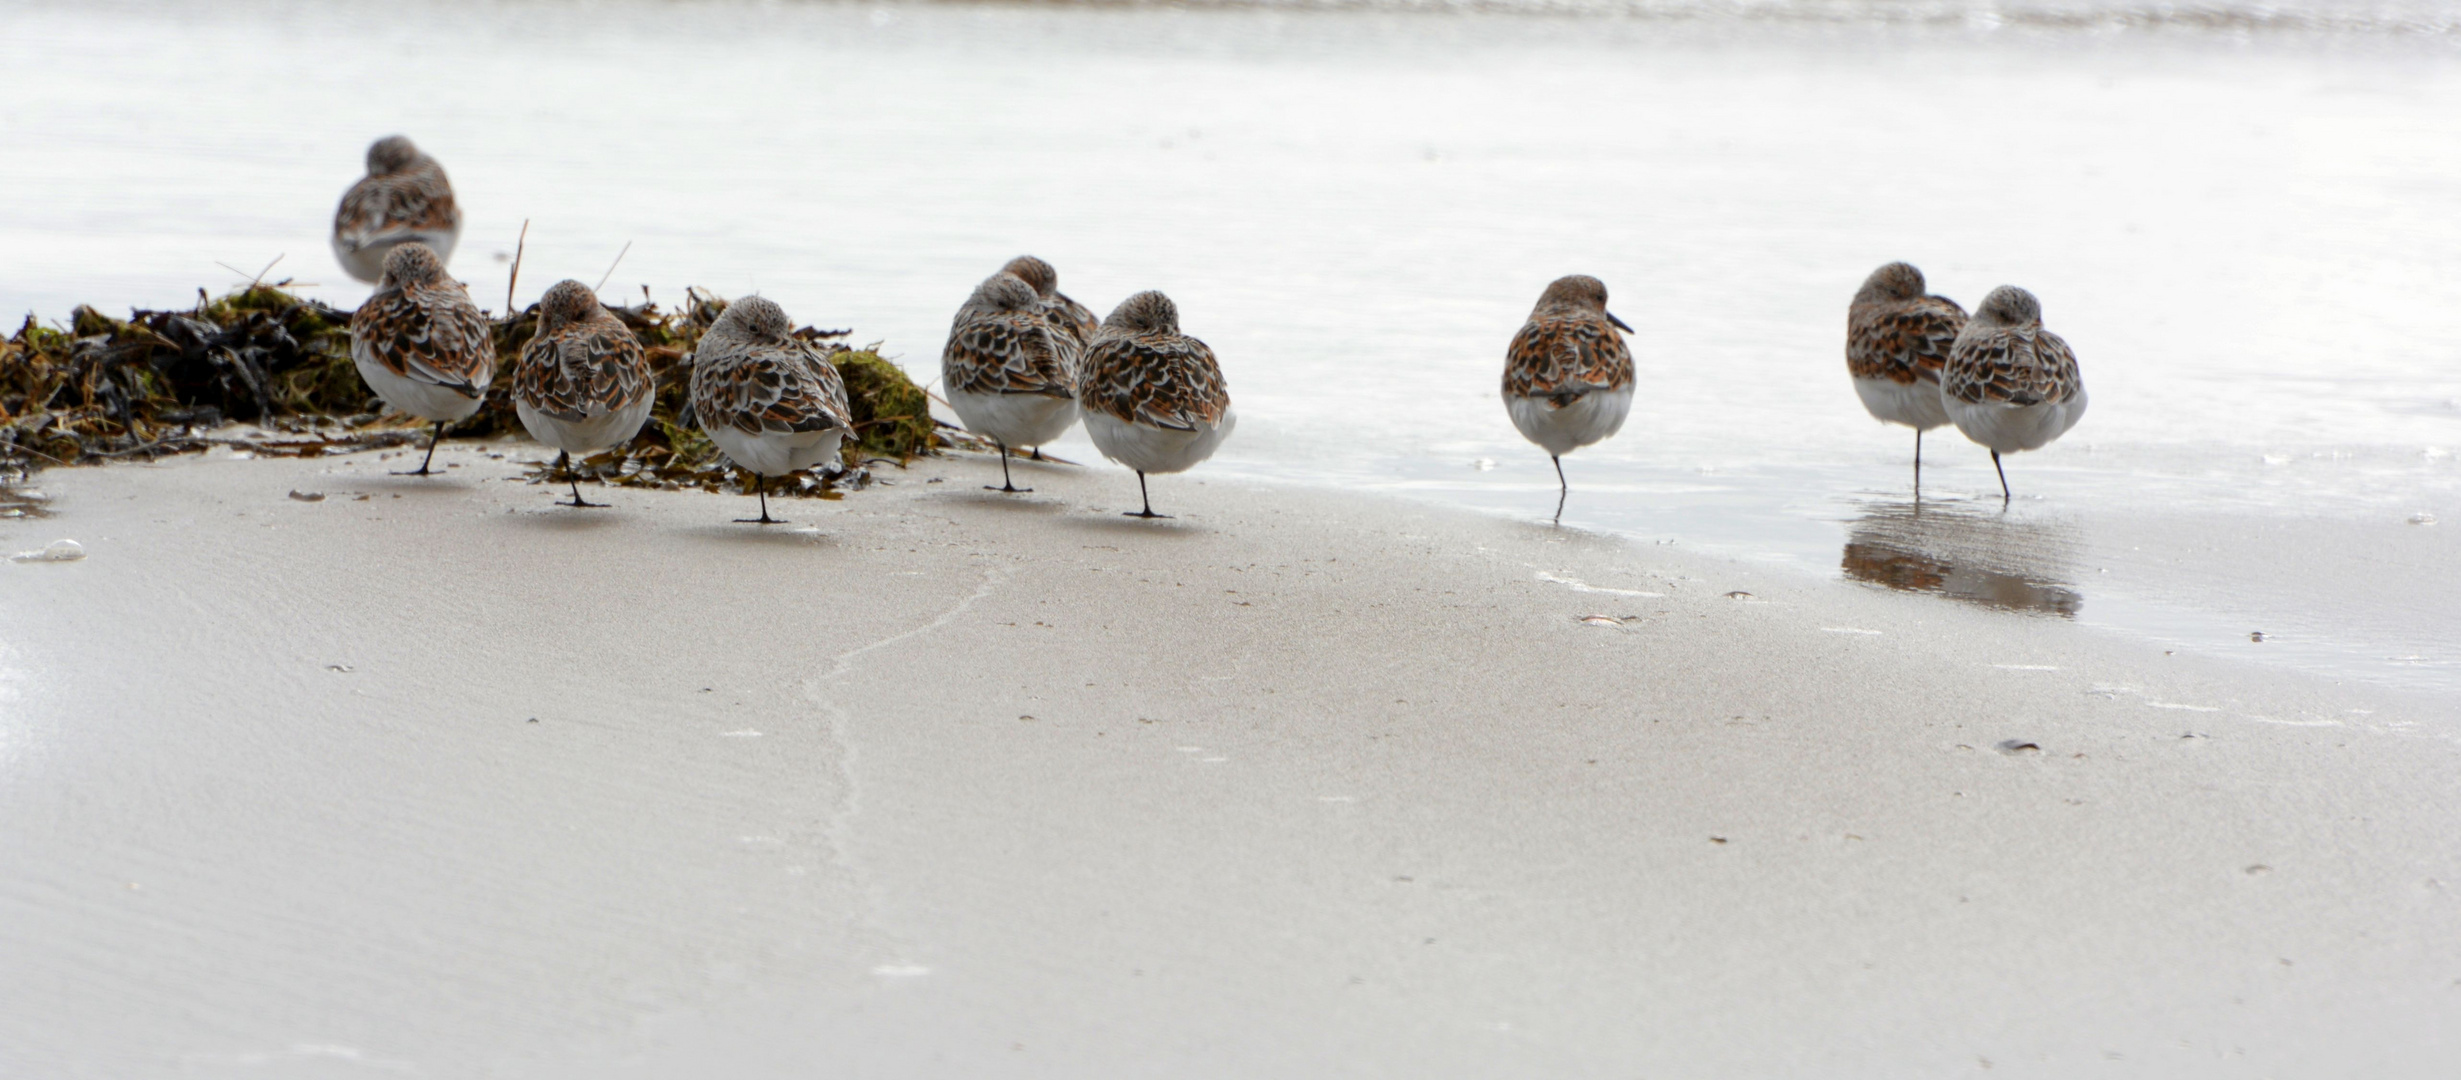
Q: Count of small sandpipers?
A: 10